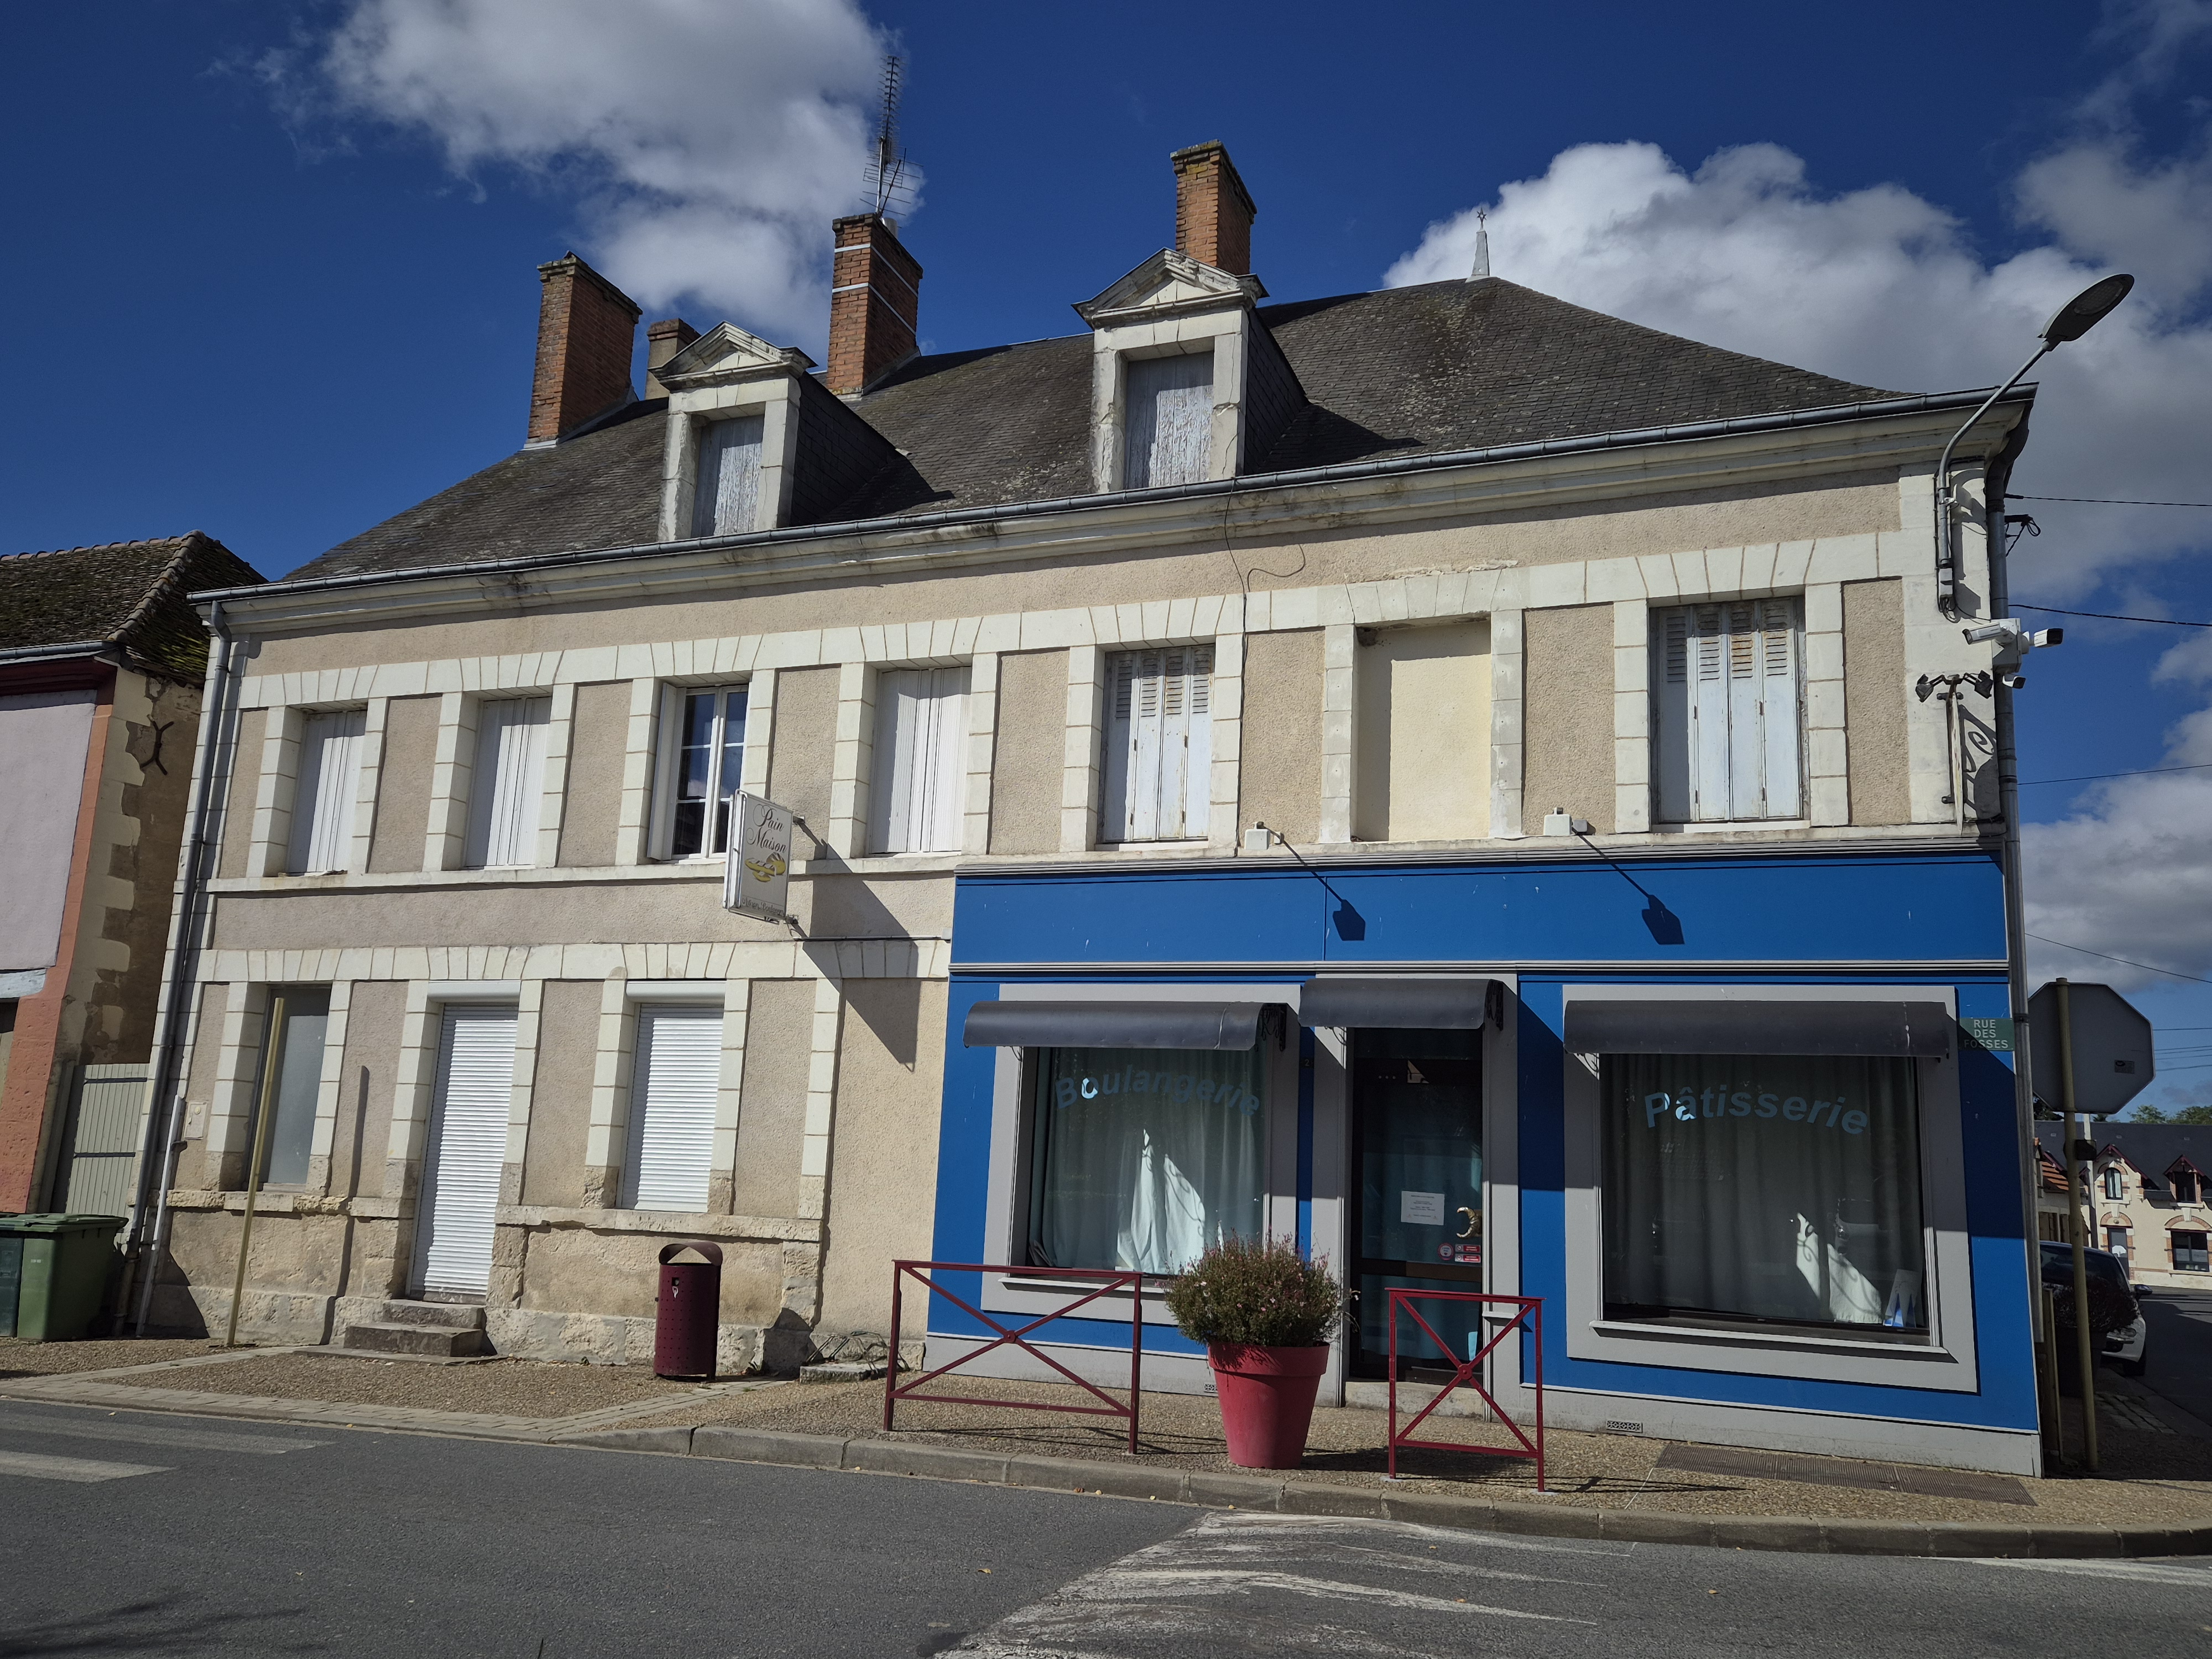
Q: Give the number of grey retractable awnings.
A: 3